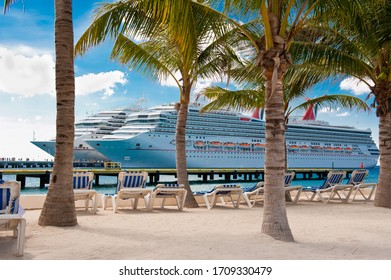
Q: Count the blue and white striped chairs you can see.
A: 9